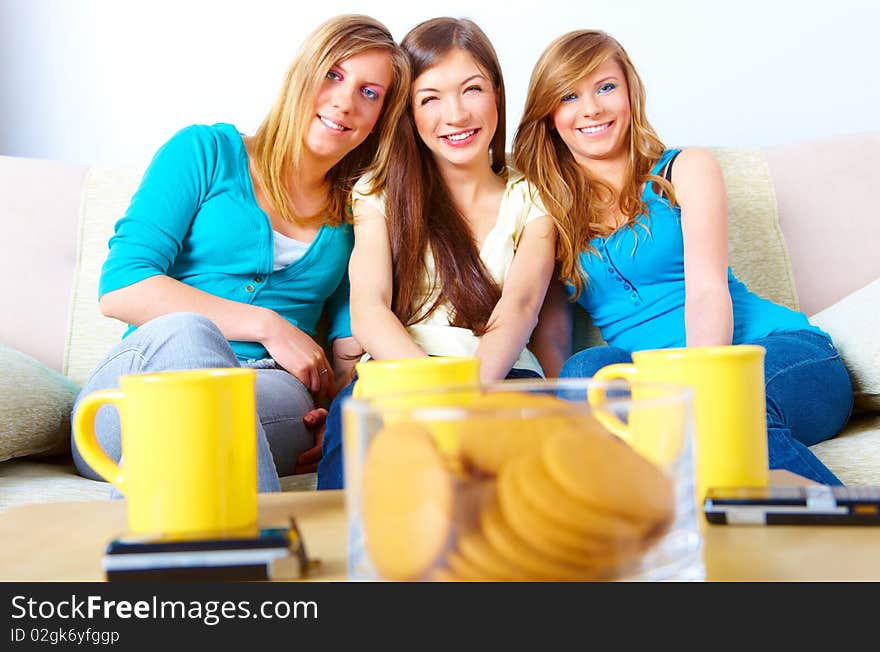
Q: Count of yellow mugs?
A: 3